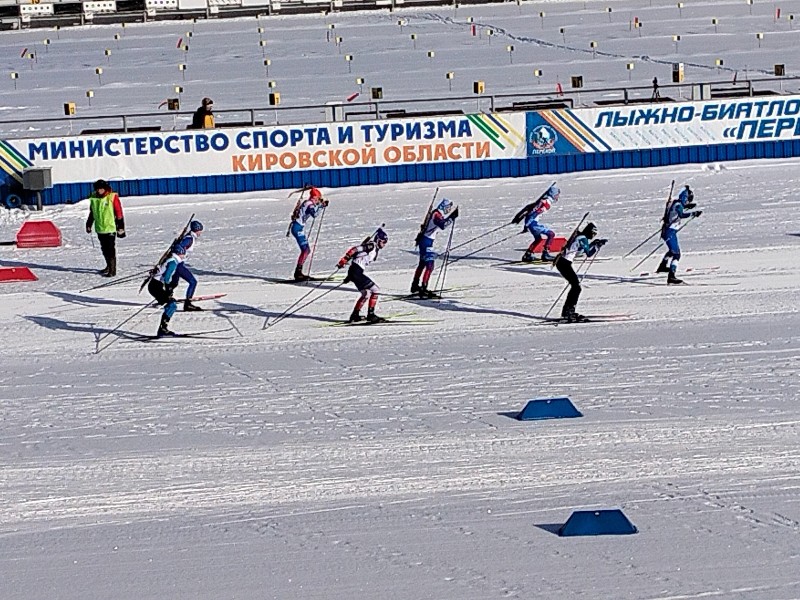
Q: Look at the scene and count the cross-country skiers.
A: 8